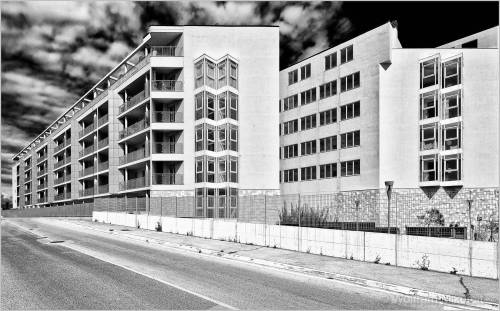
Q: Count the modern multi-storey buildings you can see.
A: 2